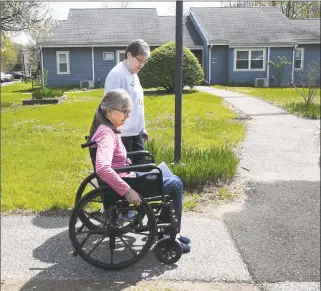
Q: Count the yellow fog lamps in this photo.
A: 0